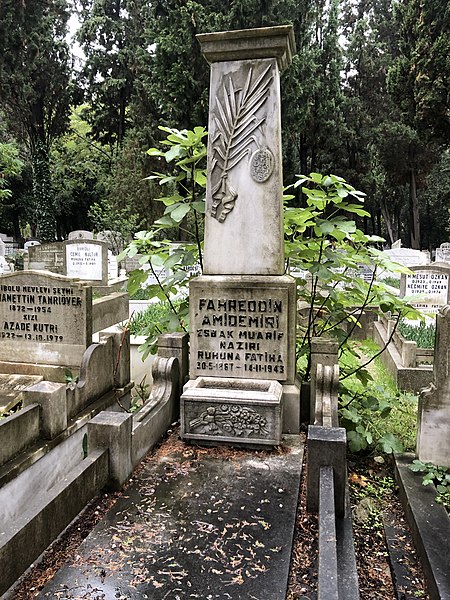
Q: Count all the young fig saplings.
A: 2